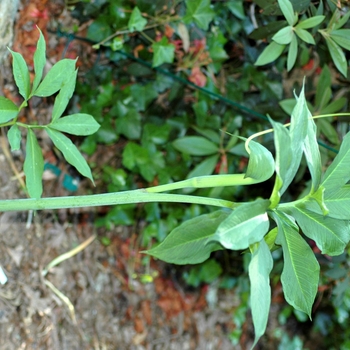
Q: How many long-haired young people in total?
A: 0